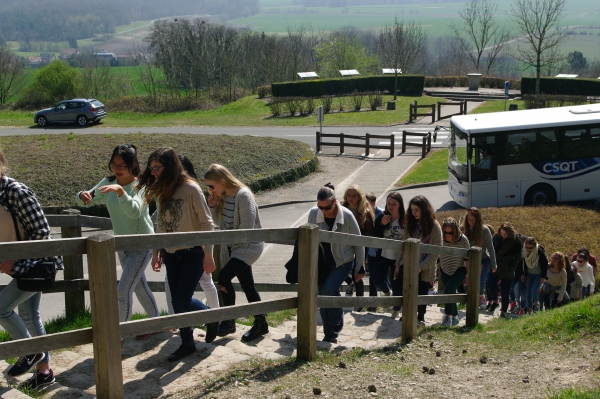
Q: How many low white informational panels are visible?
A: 4